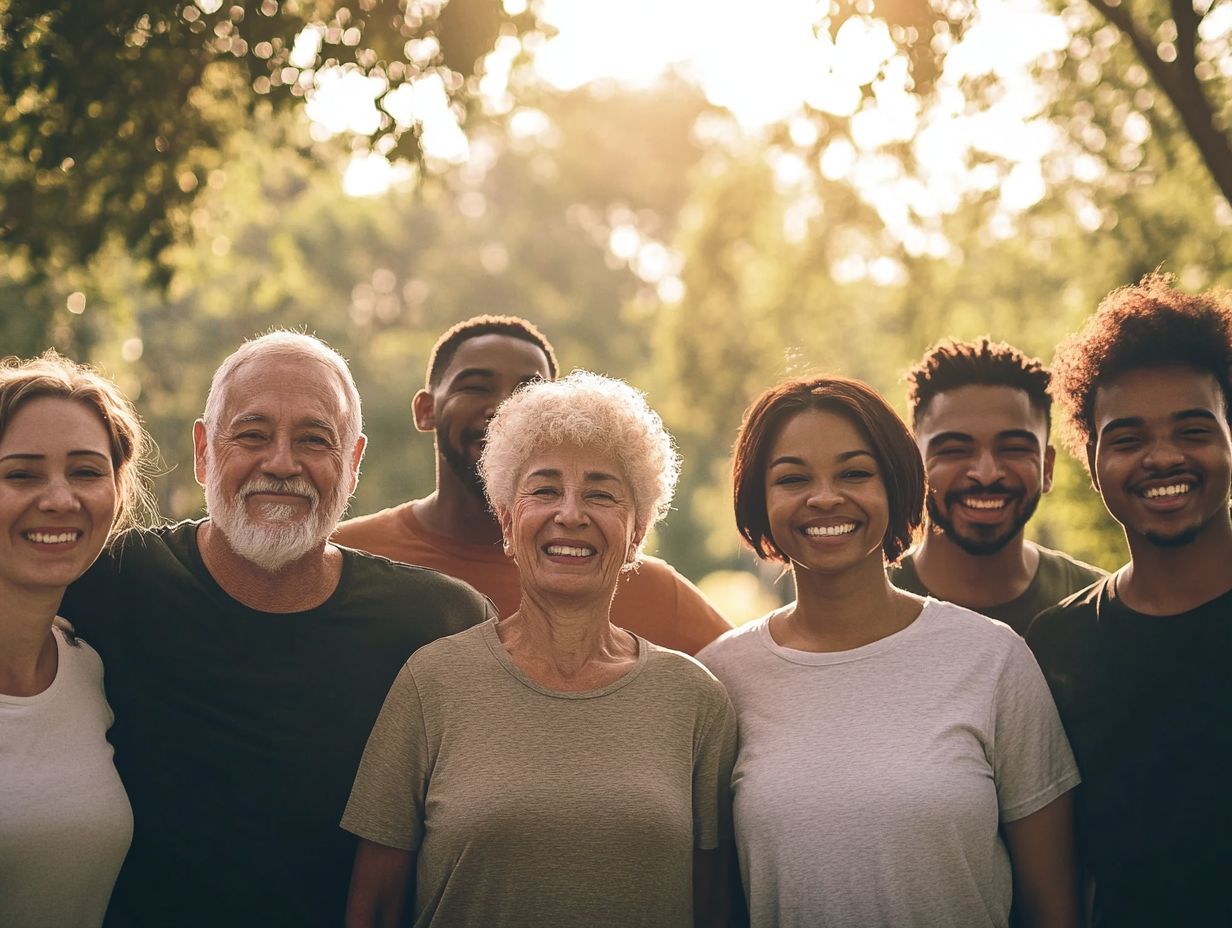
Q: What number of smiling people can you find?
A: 7